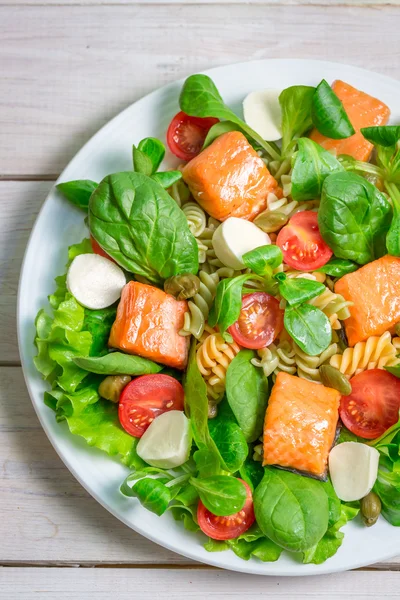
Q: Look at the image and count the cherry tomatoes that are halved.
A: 6